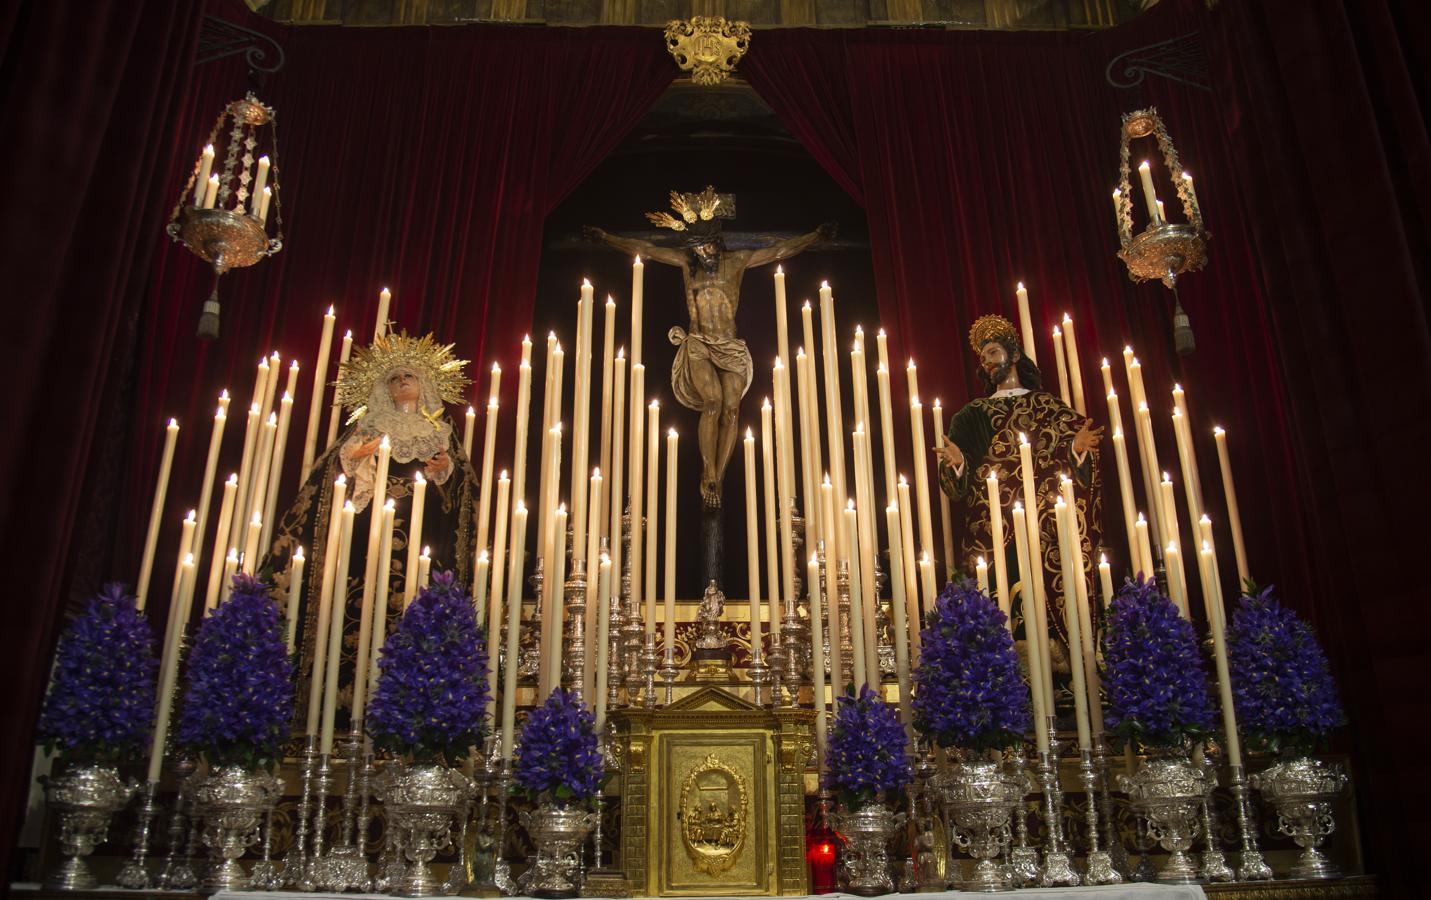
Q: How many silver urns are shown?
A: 8